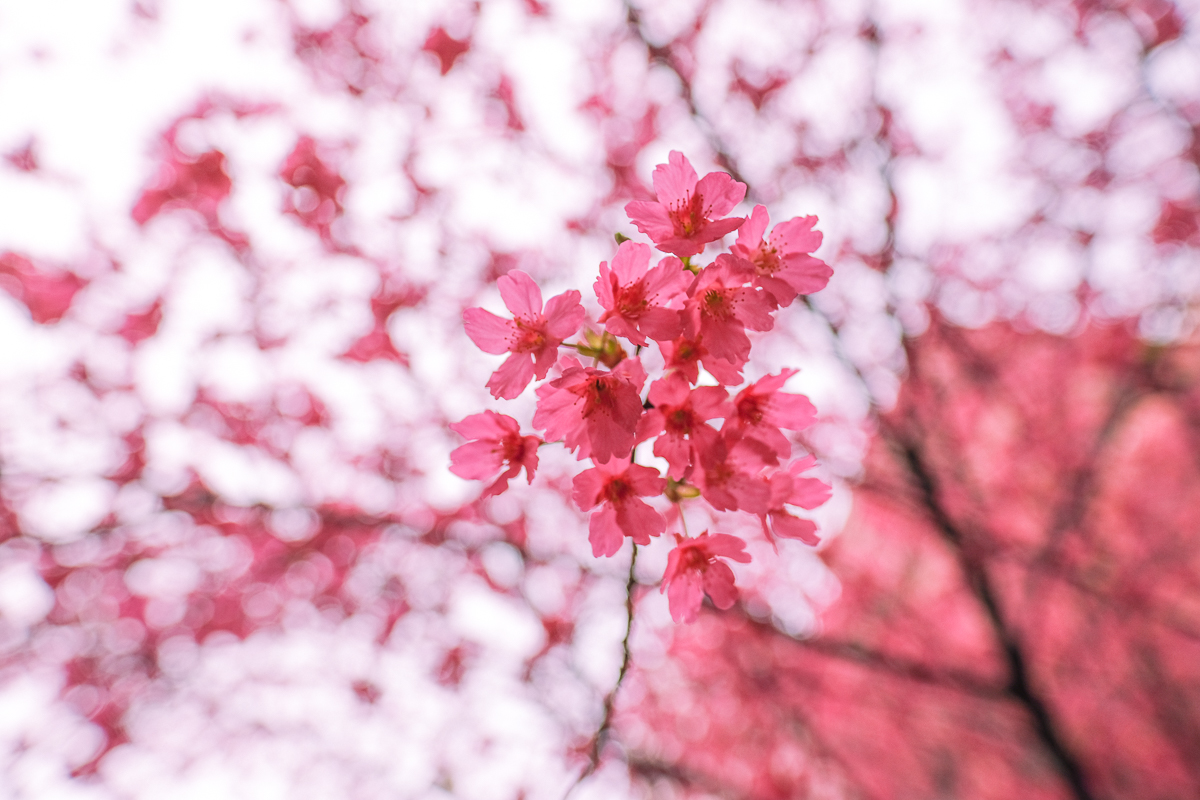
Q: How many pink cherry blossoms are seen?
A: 14